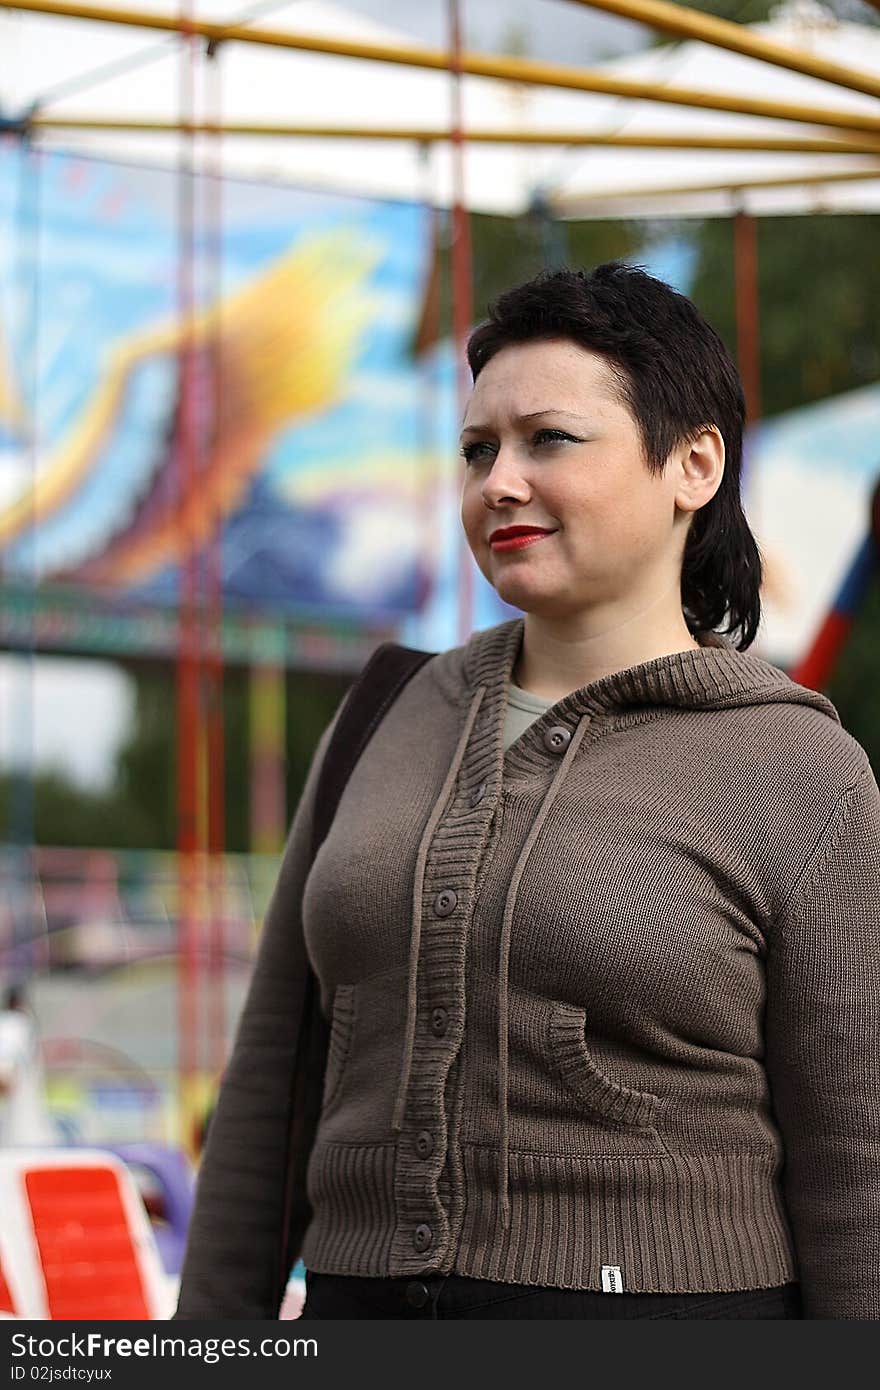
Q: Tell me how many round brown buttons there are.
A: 6